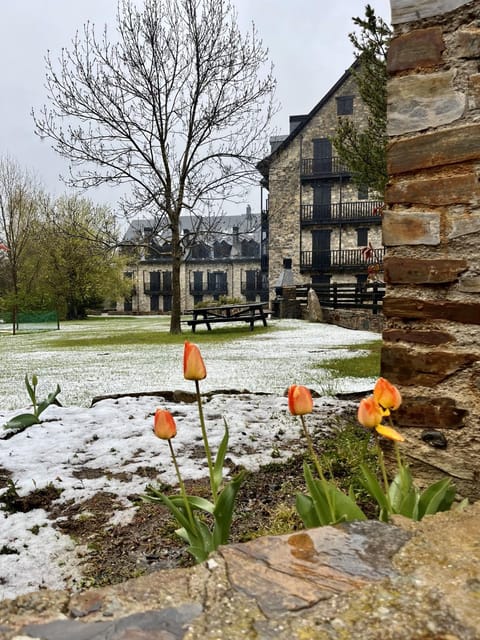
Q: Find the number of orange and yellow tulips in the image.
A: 5